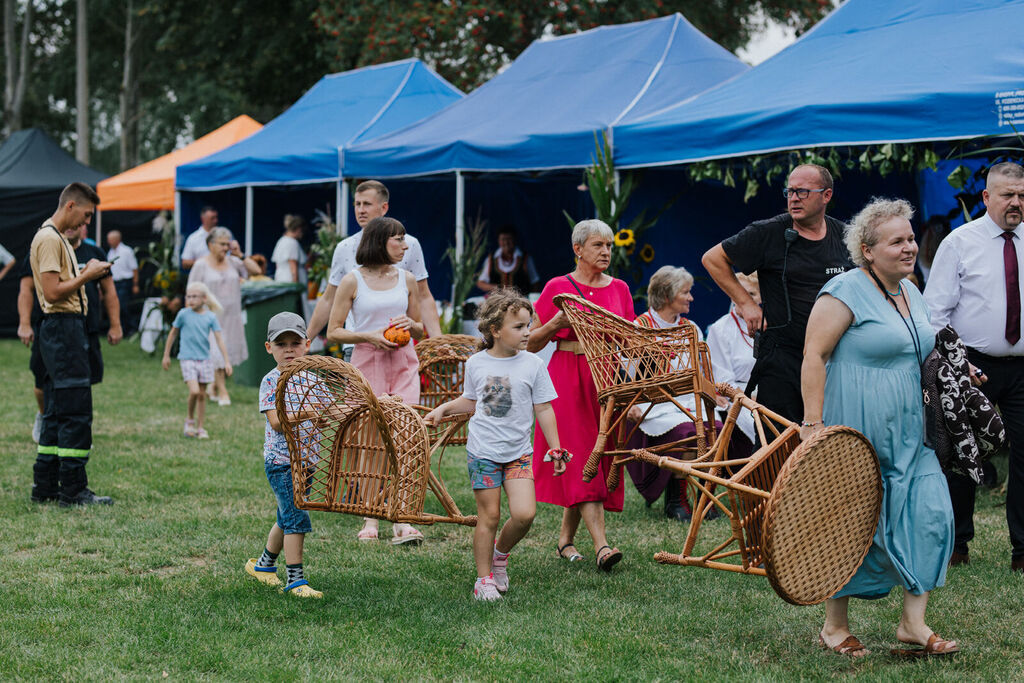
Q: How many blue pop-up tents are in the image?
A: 3